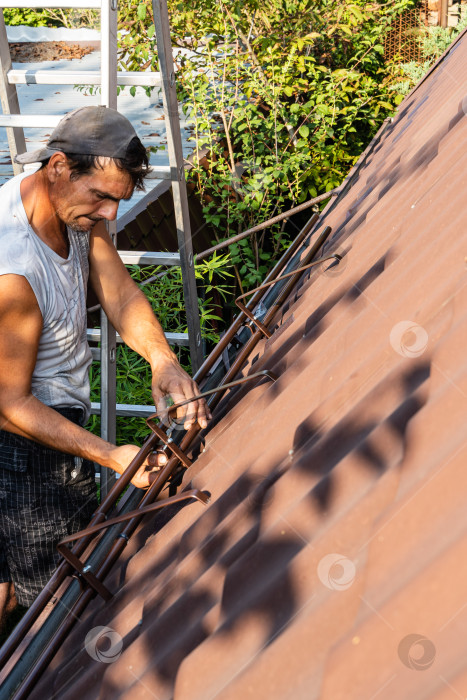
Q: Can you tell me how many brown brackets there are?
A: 3